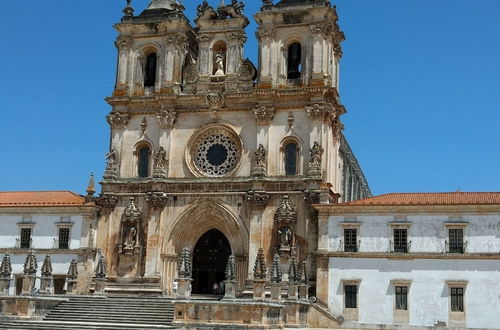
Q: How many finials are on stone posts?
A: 11